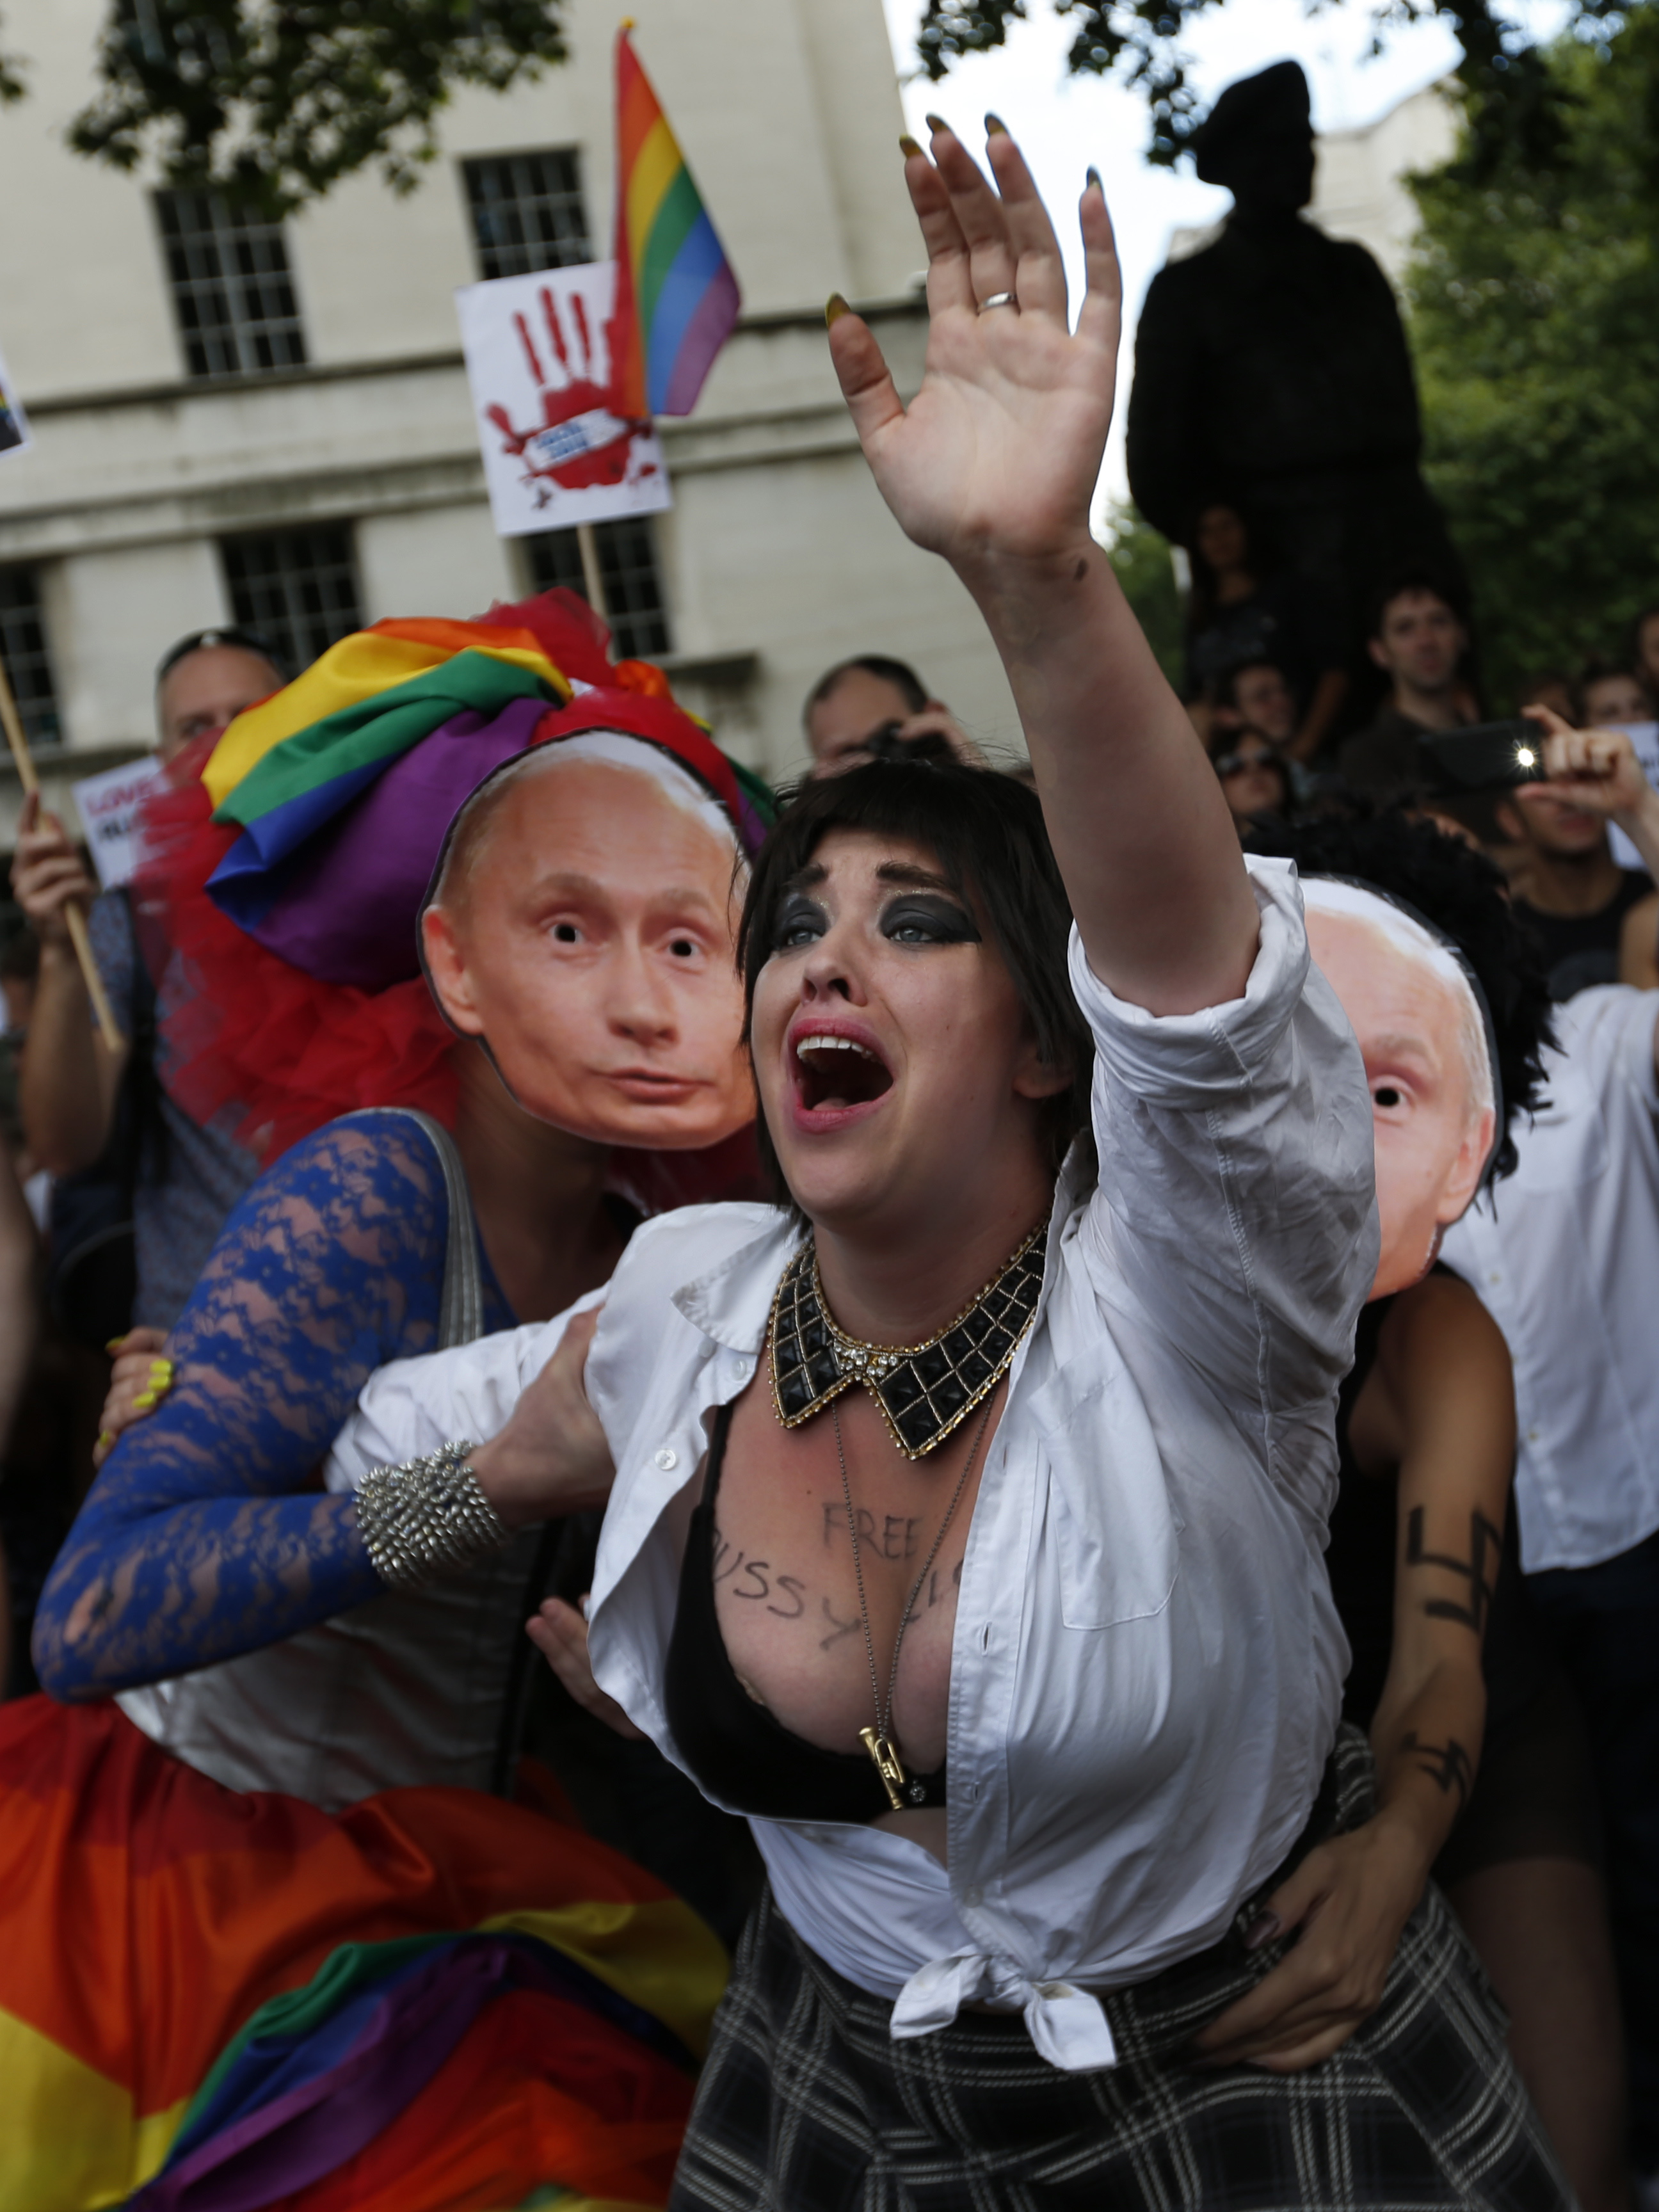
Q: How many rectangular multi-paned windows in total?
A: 5